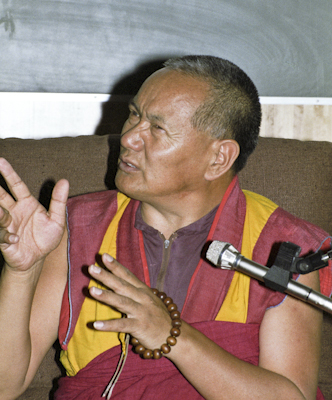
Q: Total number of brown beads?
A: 13